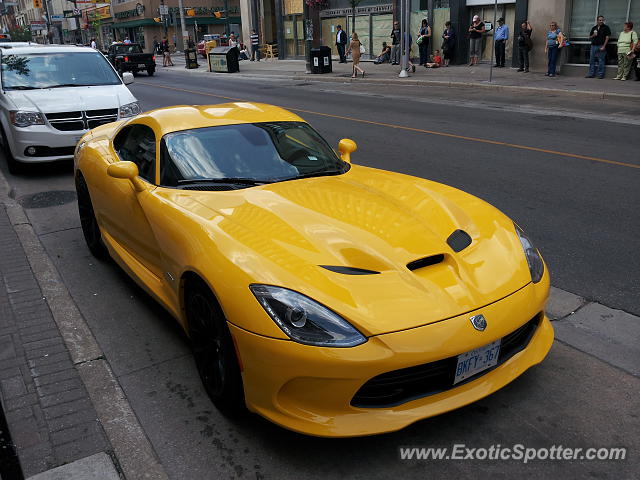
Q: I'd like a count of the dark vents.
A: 3